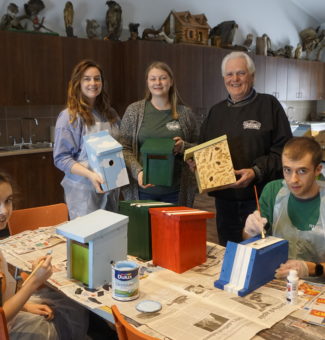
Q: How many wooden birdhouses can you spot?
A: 7